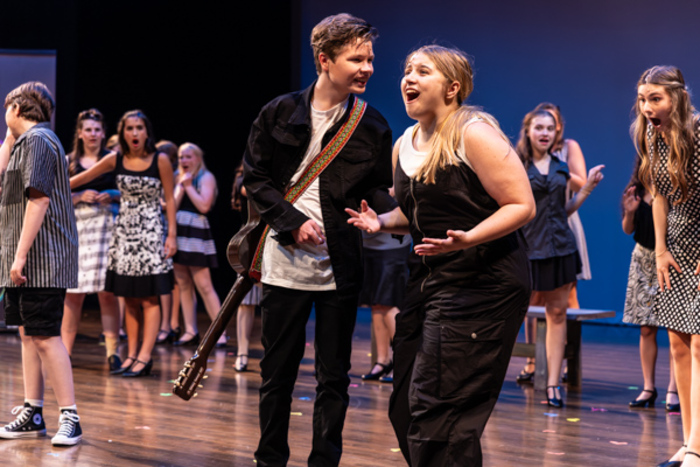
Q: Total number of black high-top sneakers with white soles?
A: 2